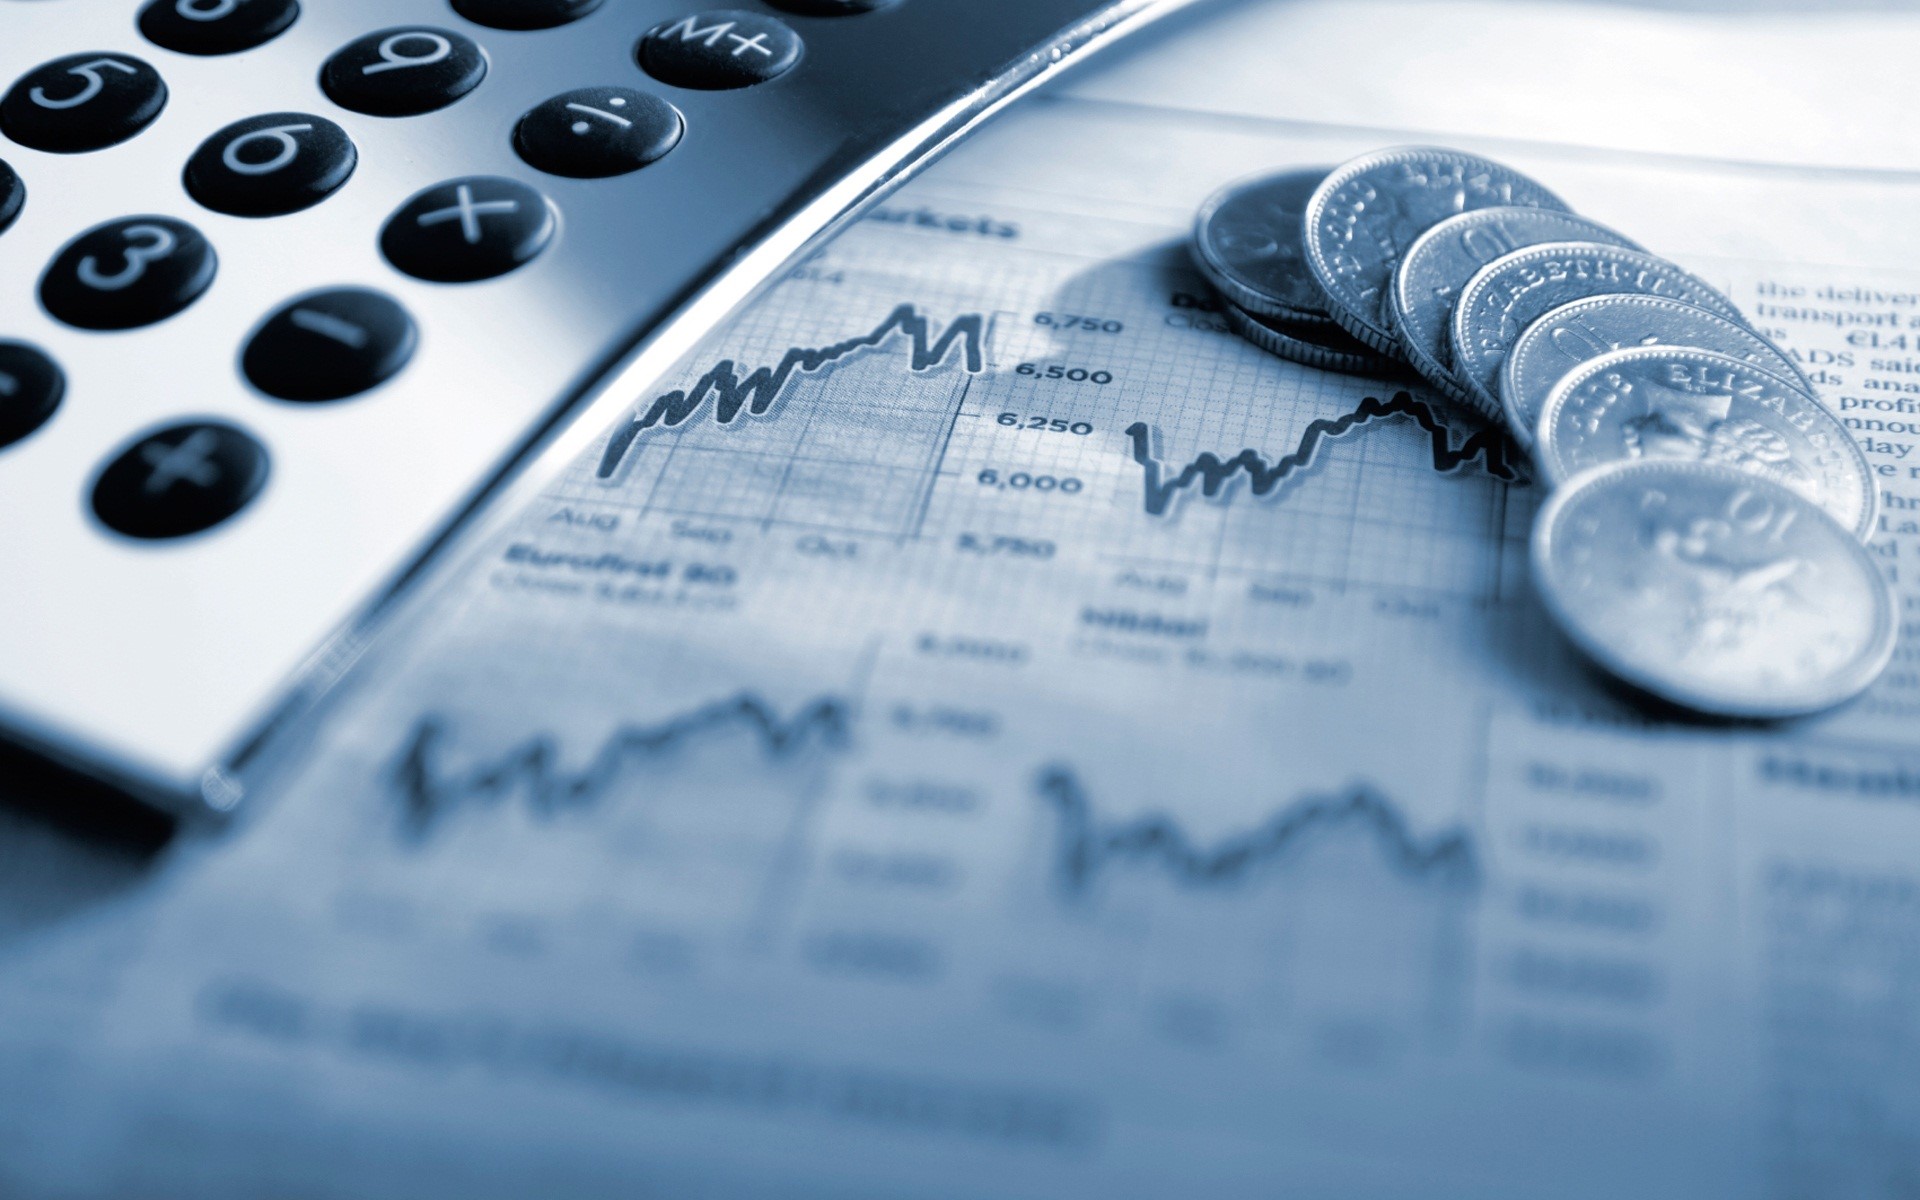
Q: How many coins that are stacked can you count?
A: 8